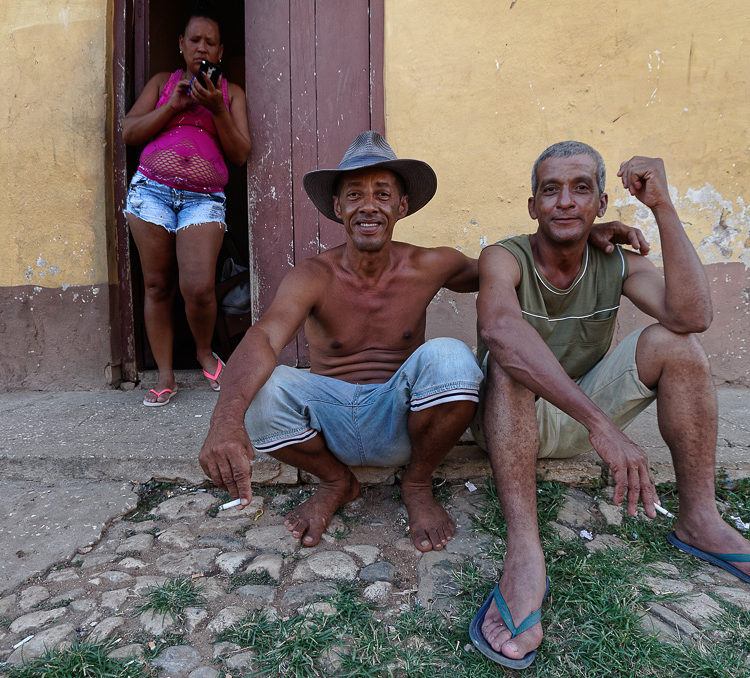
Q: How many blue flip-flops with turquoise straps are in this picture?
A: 2